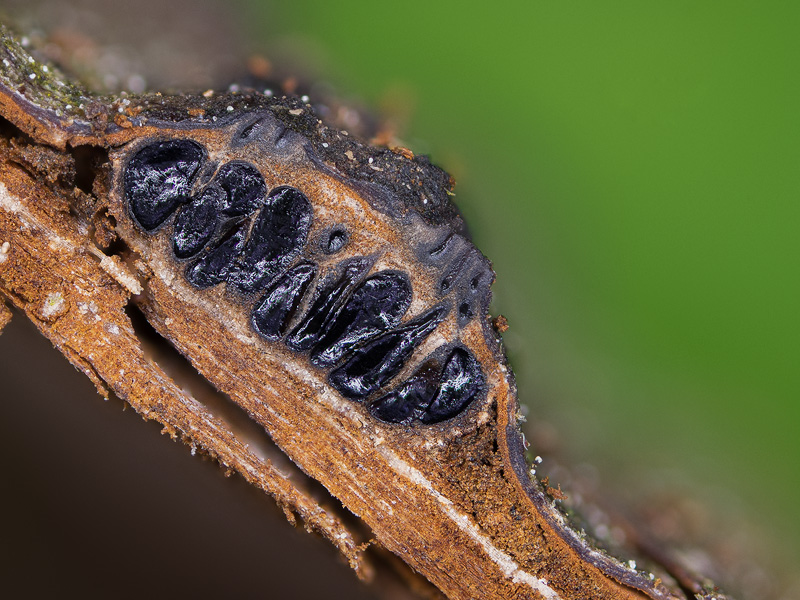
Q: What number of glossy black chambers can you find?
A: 11